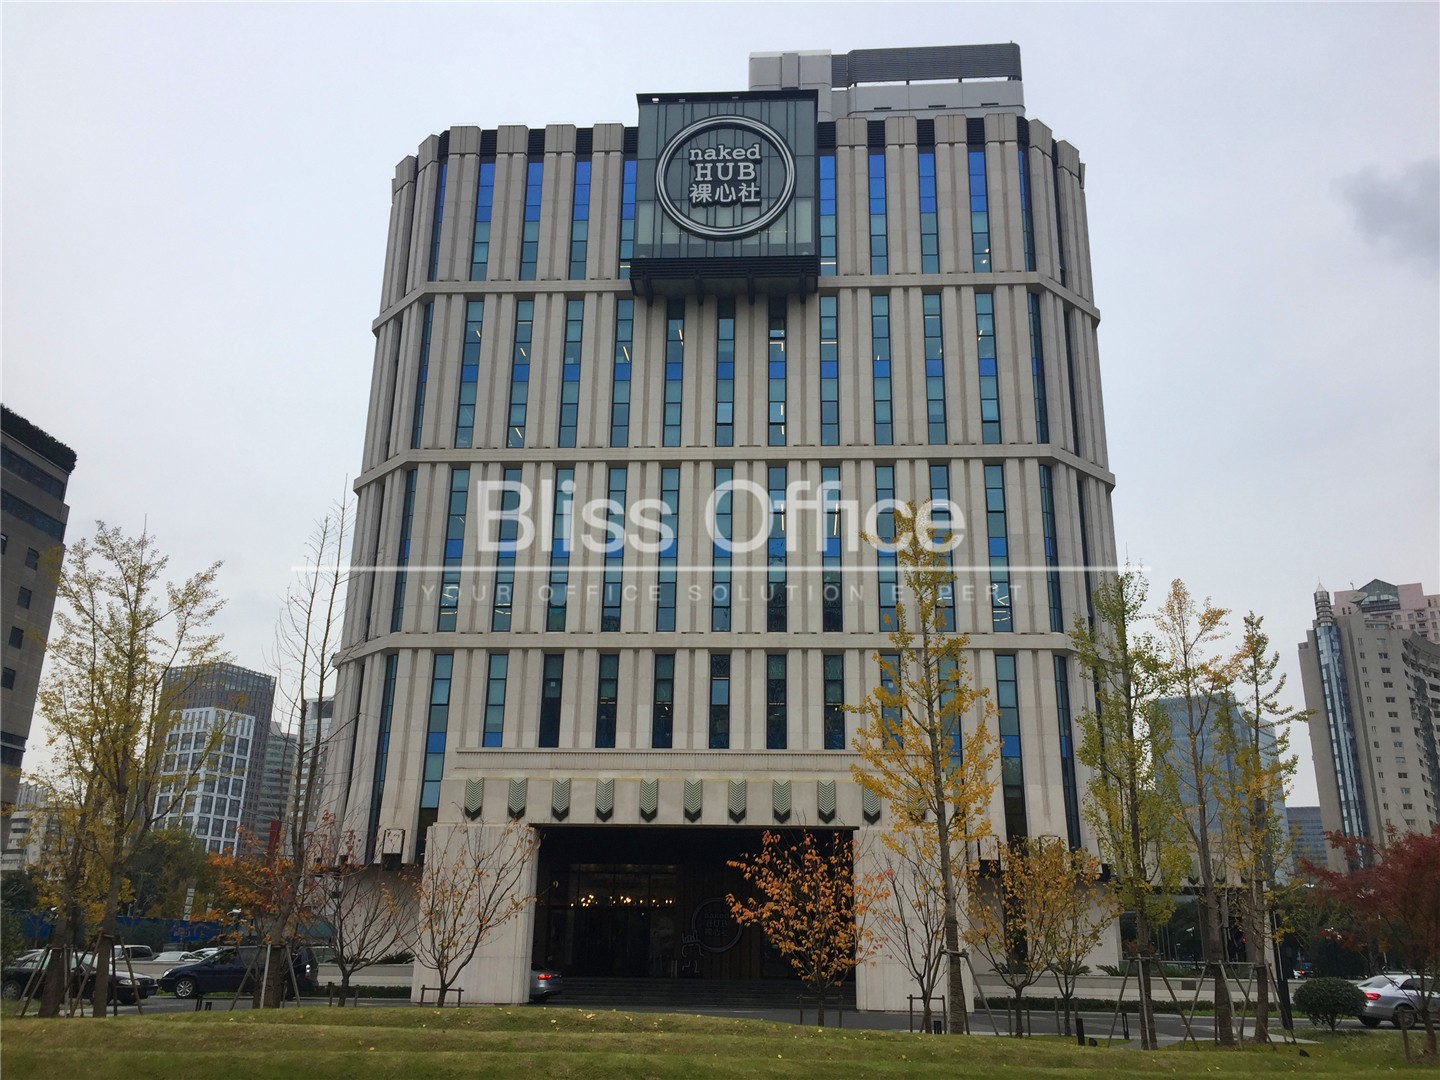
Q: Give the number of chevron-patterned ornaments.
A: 11